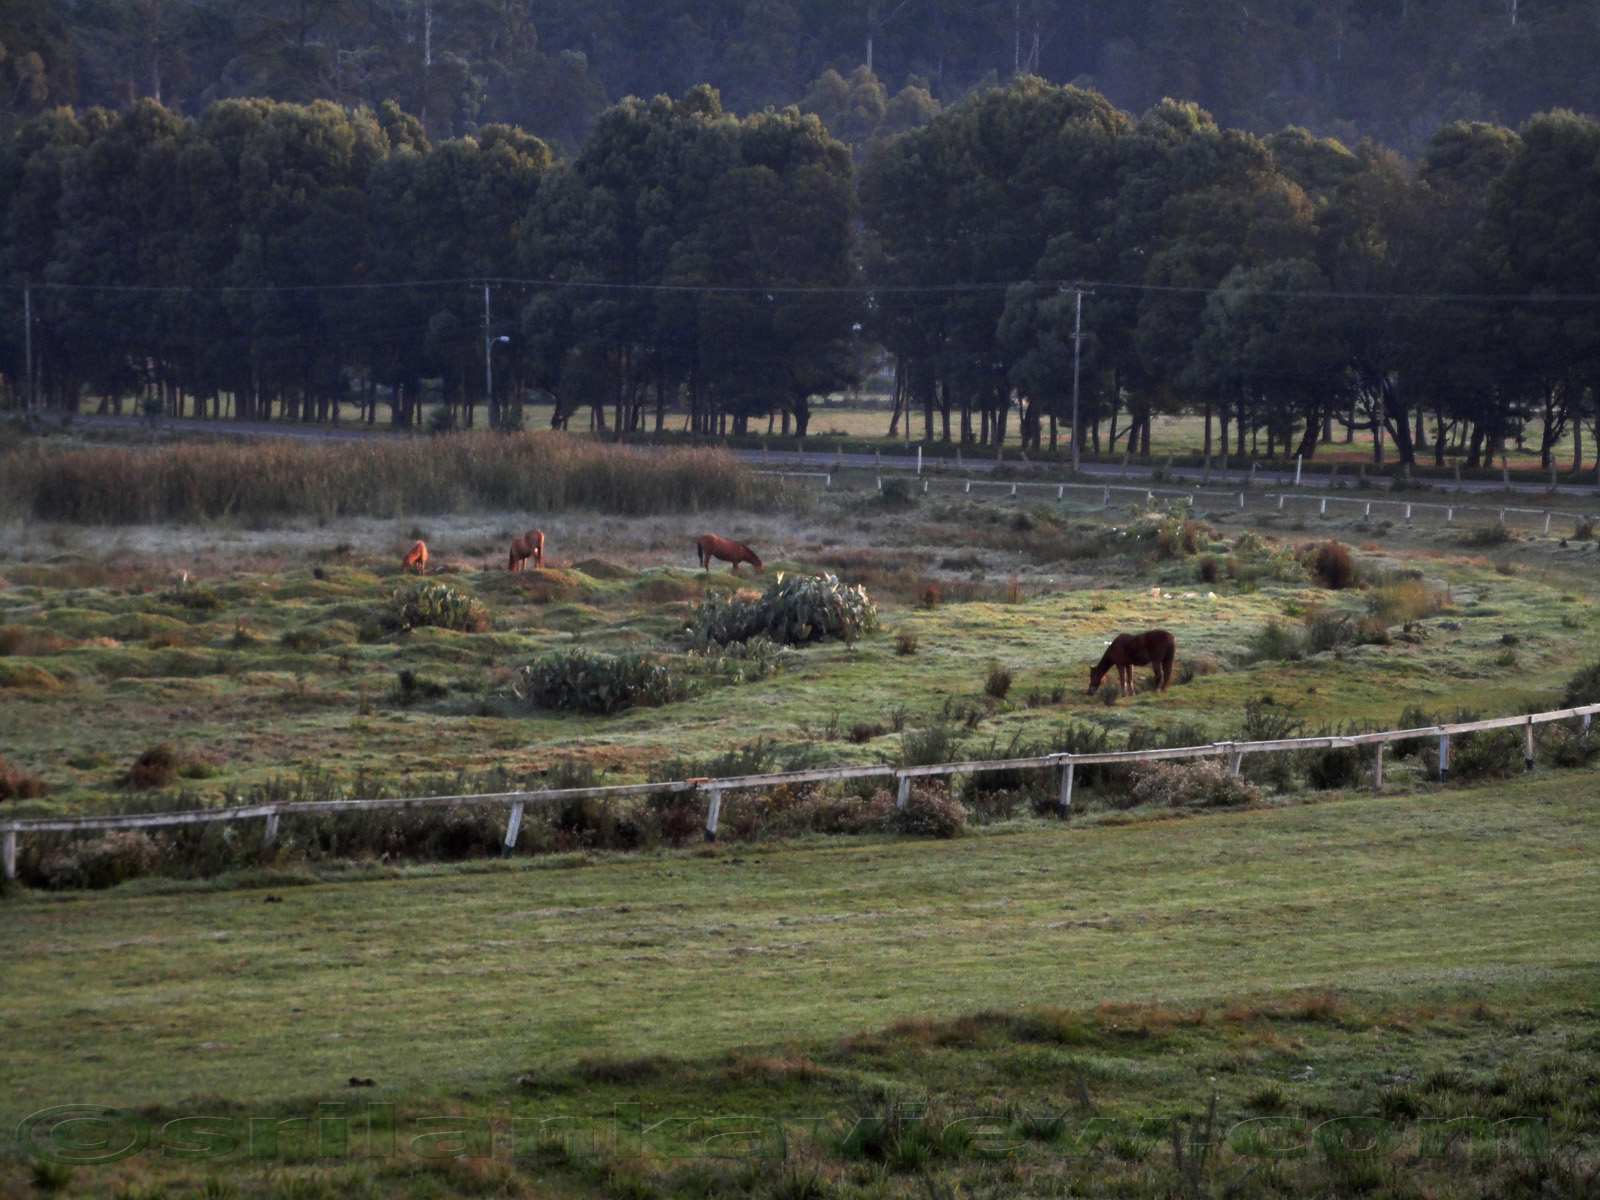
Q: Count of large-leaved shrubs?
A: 3